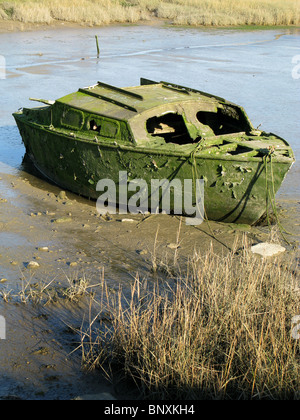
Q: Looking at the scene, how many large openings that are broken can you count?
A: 2